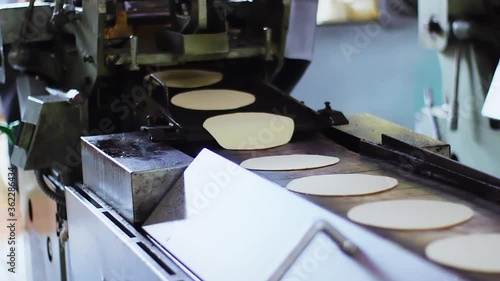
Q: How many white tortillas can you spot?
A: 7